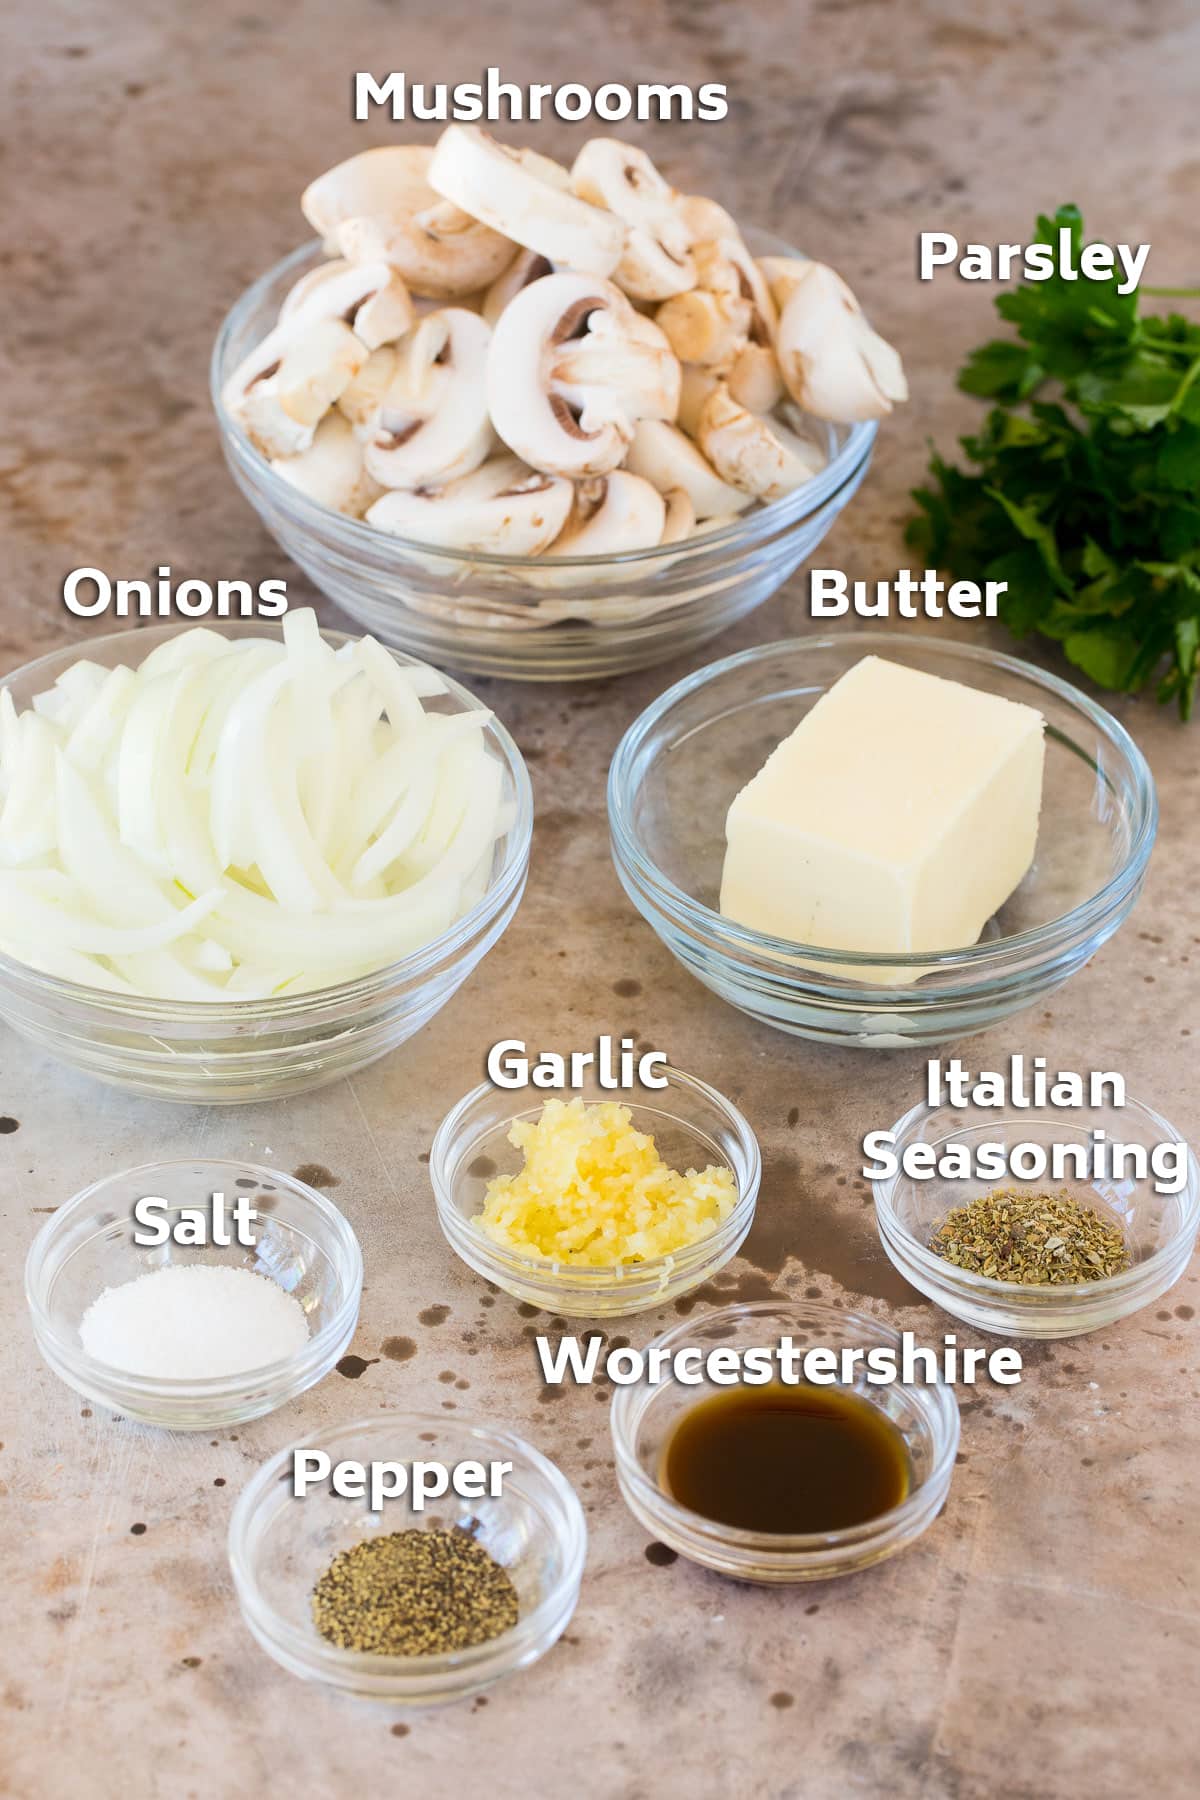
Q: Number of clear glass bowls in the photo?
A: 8